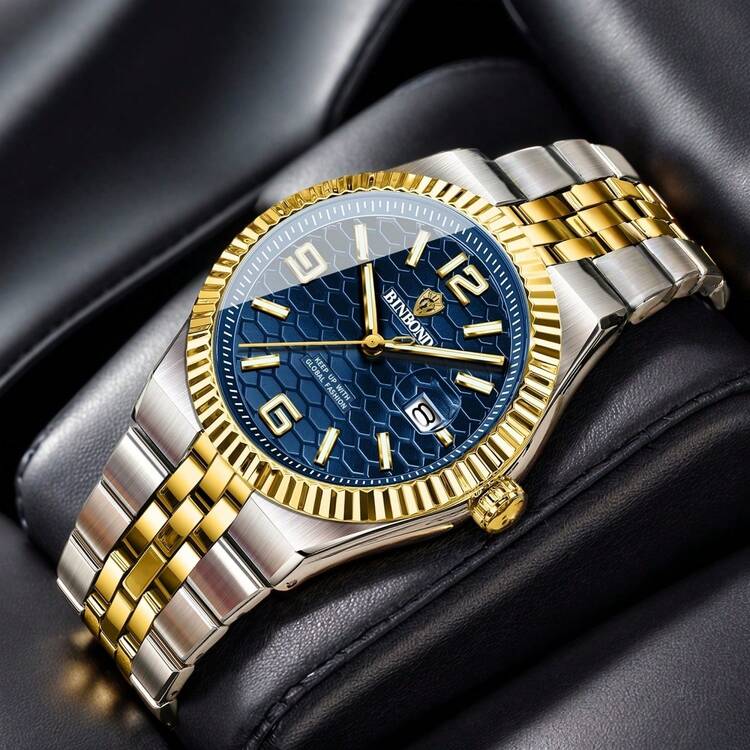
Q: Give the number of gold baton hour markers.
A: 9